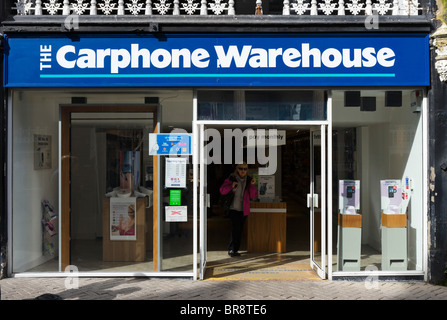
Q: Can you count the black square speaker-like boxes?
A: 3